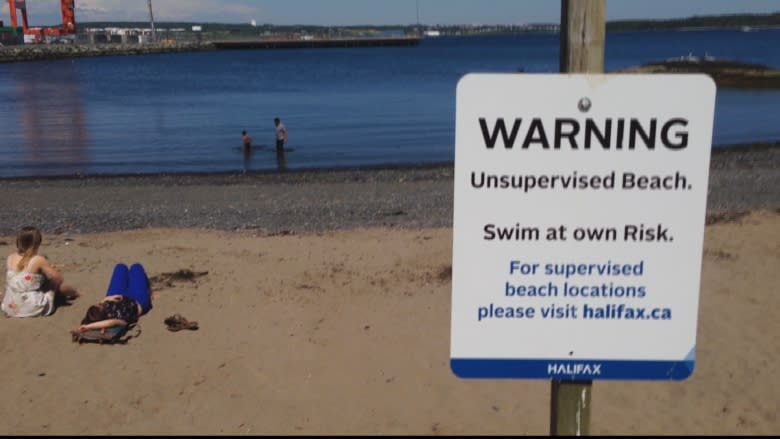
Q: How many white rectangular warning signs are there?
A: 1